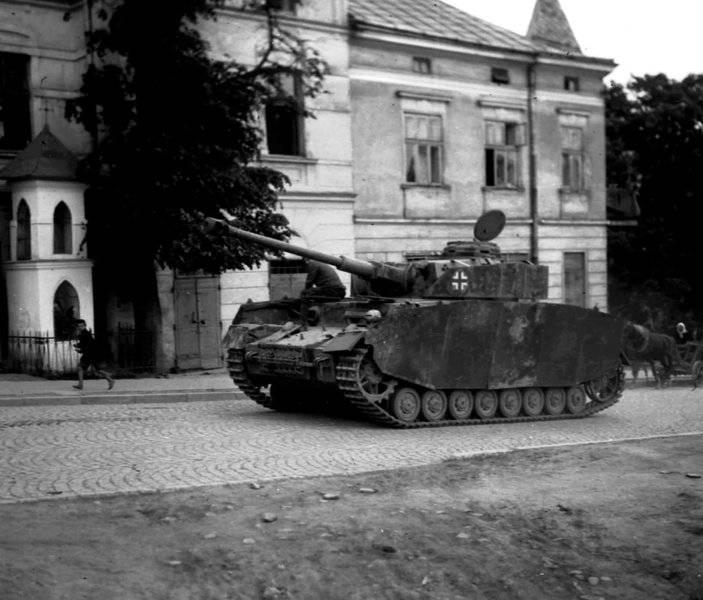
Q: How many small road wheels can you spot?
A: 8